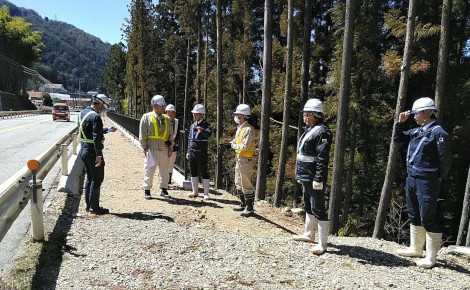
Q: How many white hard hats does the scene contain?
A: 7